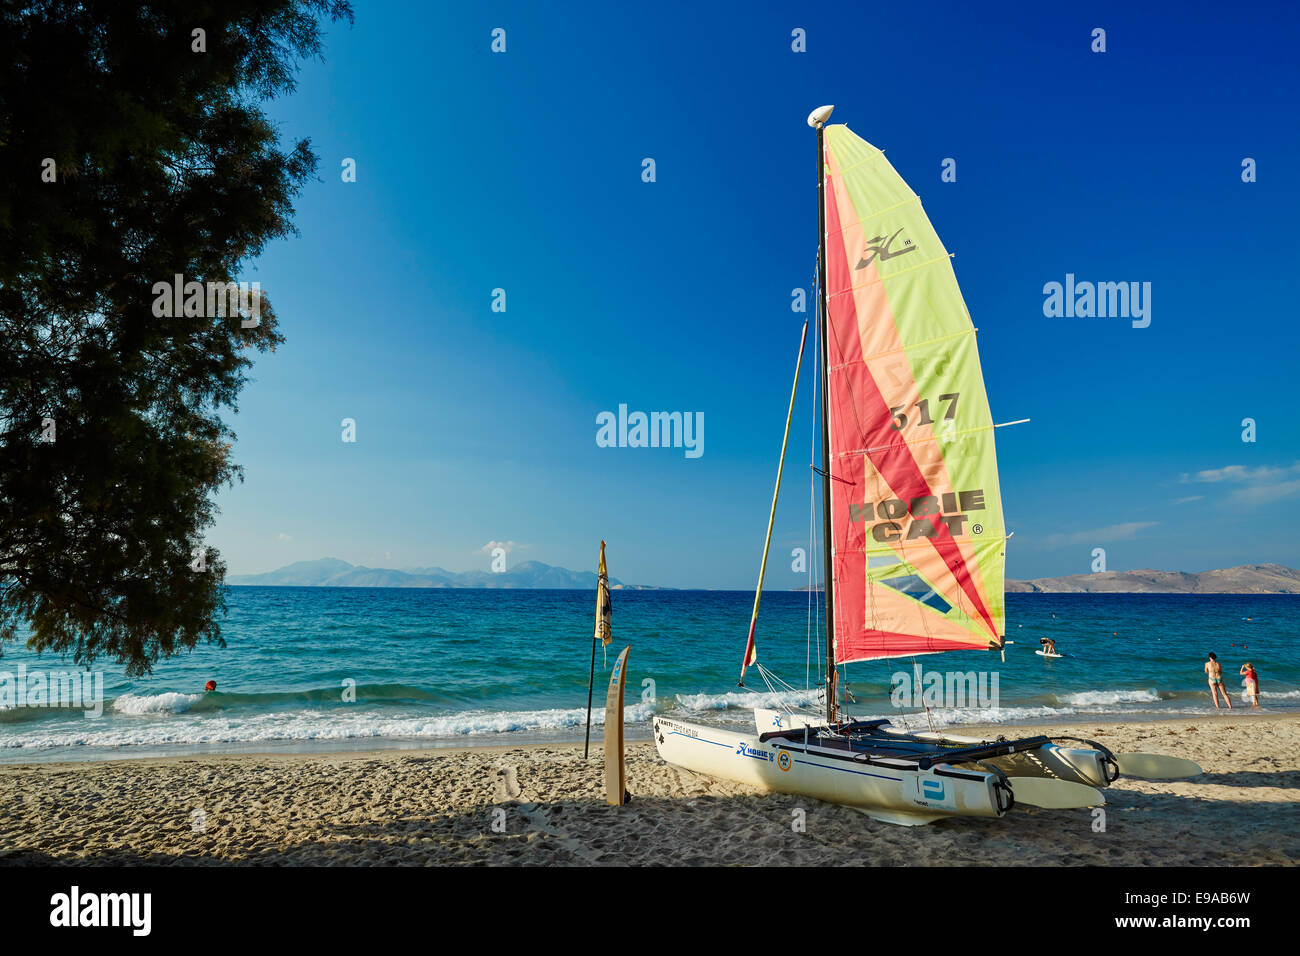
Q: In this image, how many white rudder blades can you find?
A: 2